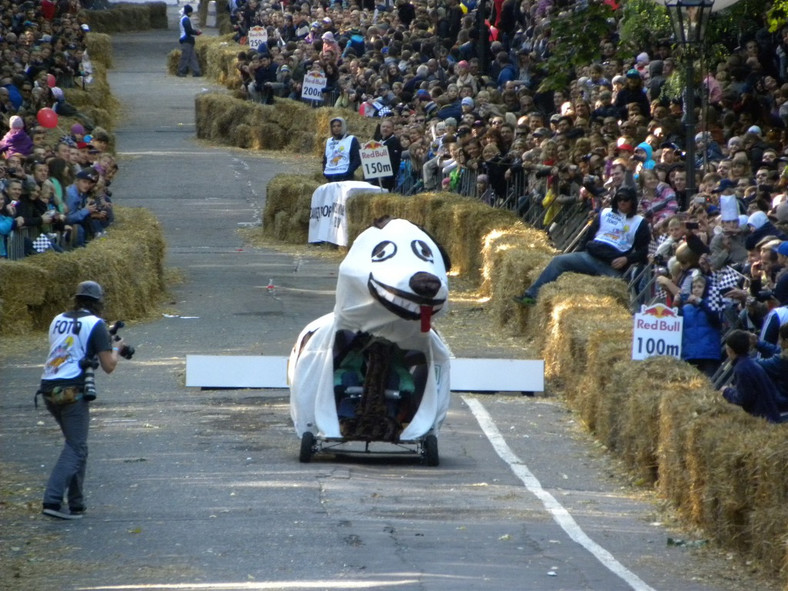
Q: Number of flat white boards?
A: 2